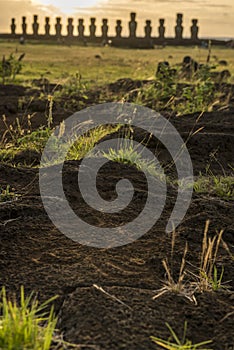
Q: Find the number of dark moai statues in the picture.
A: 15